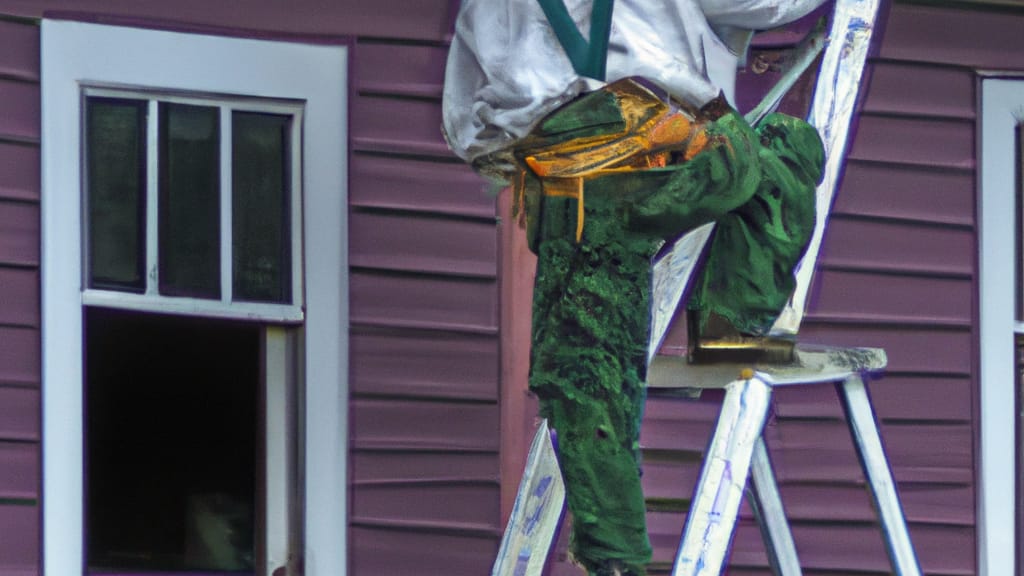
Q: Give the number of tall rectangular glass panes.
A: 3